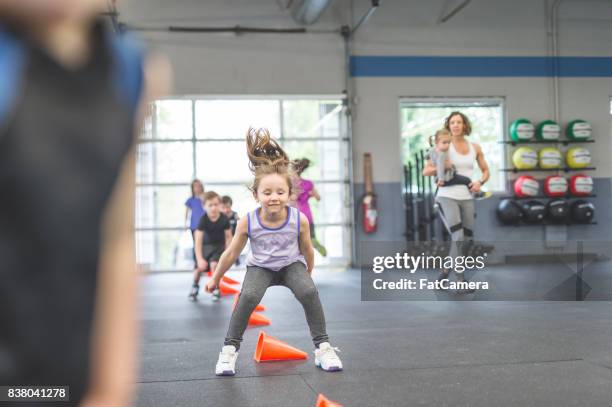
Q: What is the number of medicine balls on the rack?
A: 13